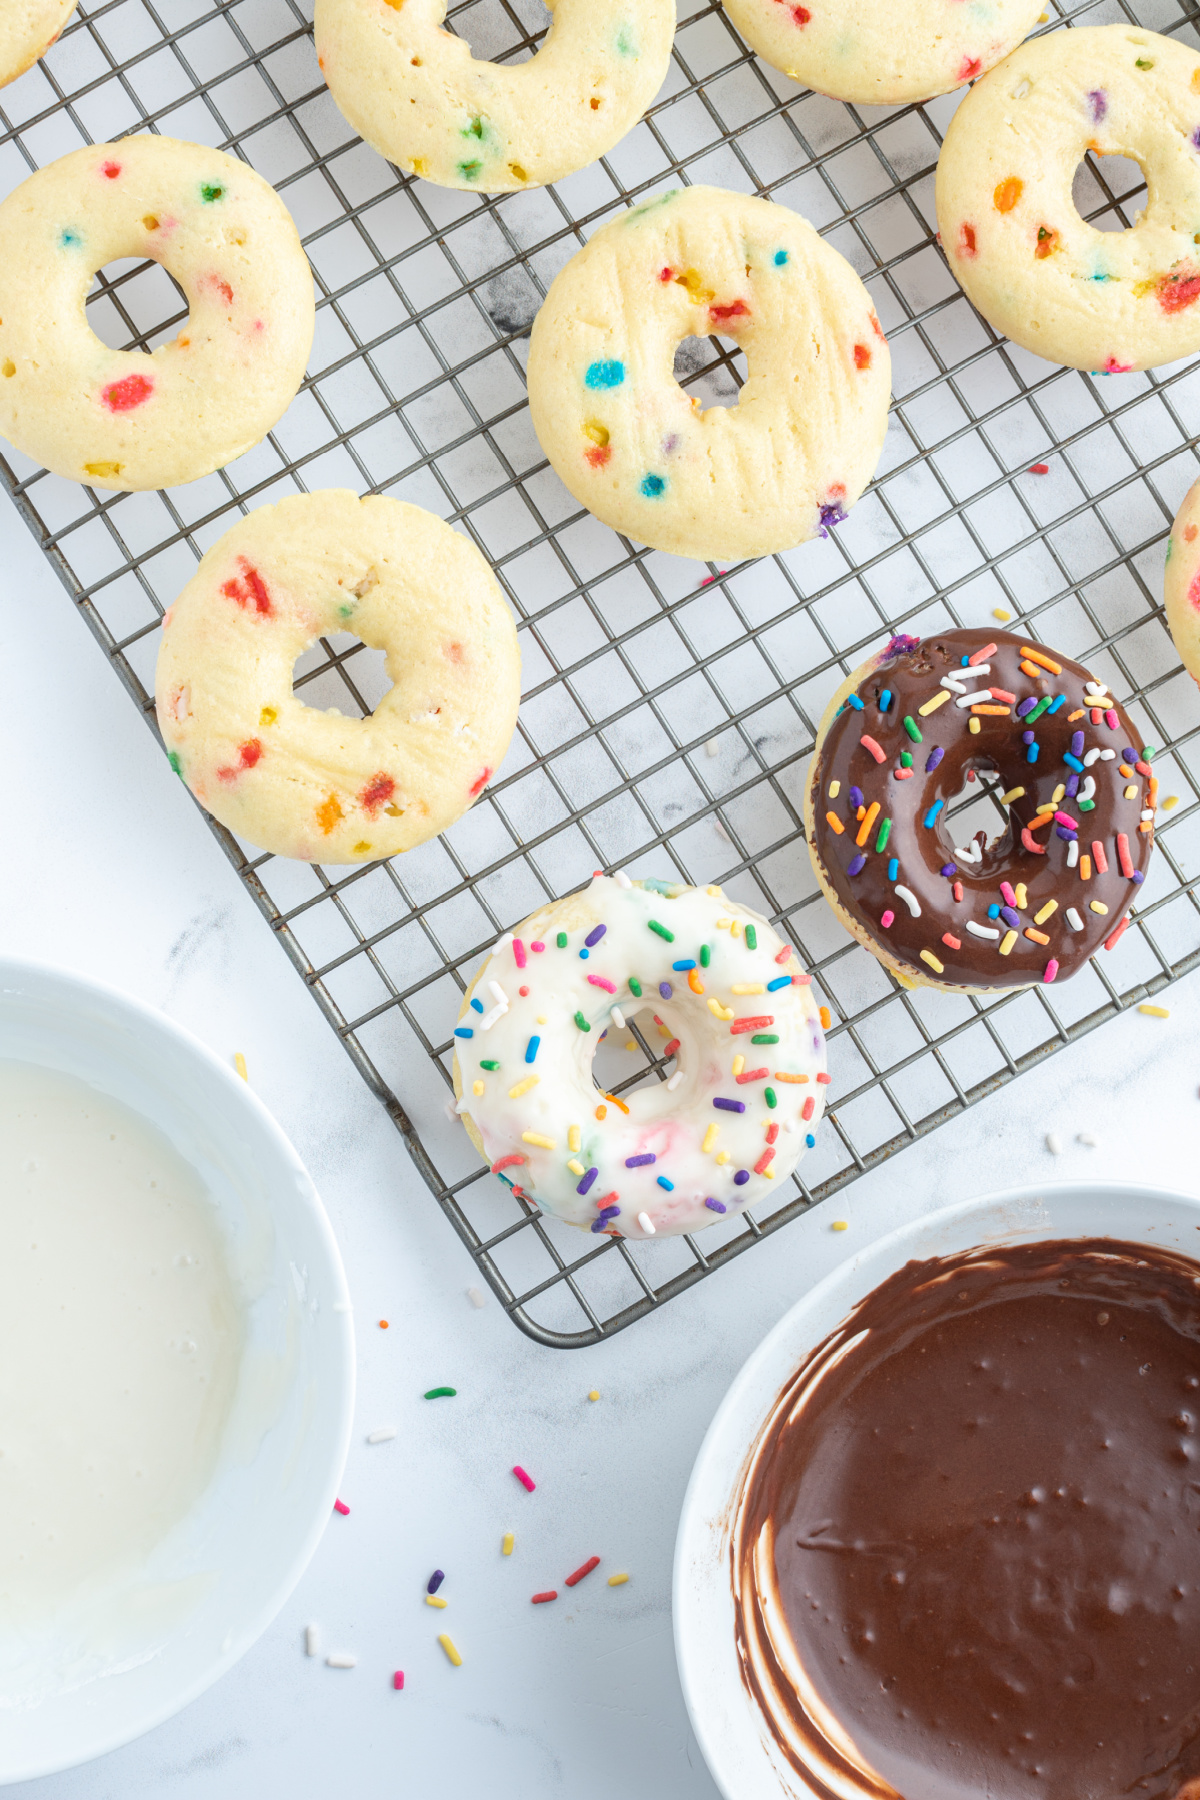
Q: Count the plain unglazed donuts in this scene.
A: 8